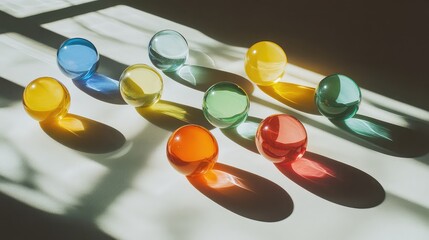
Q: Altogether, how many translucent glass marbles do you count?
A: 9